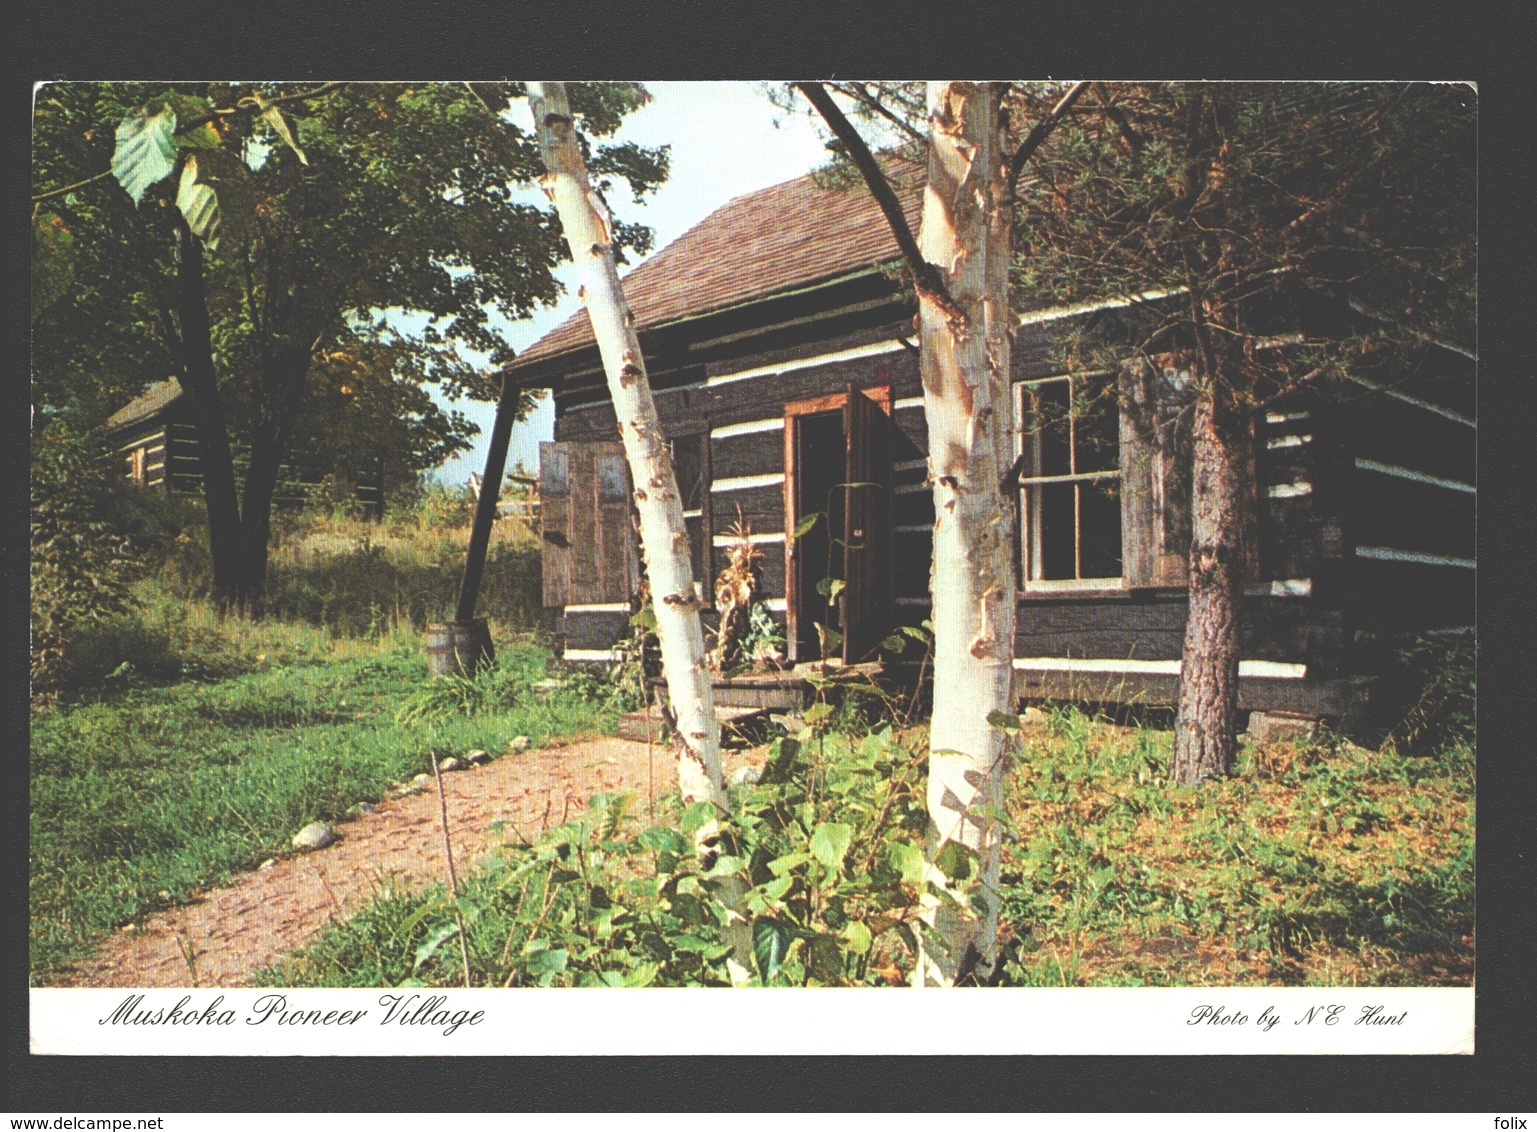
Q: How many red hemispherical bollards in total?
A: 0